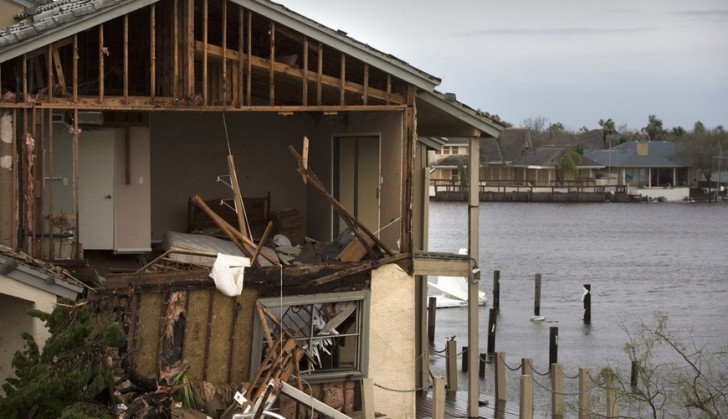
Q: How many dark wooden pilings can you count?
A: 9